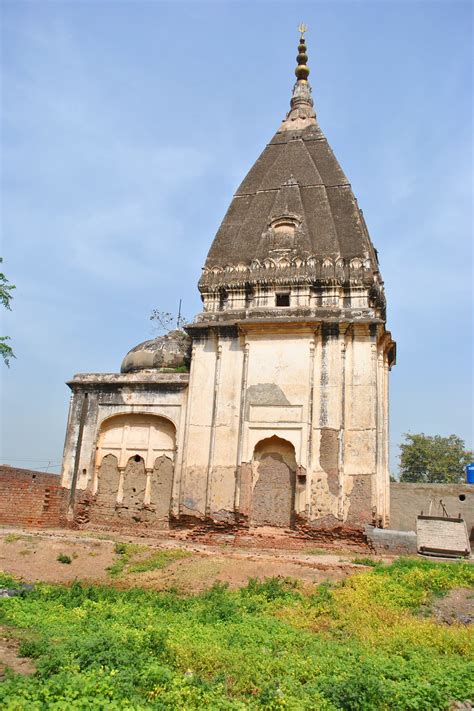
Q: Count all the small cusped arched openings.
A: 3